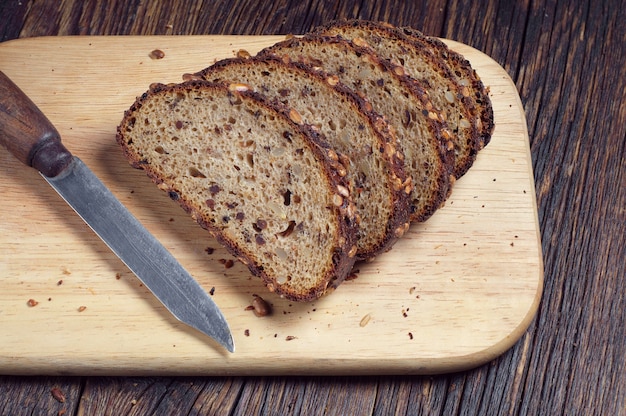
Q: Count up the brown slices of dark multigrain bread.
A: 5